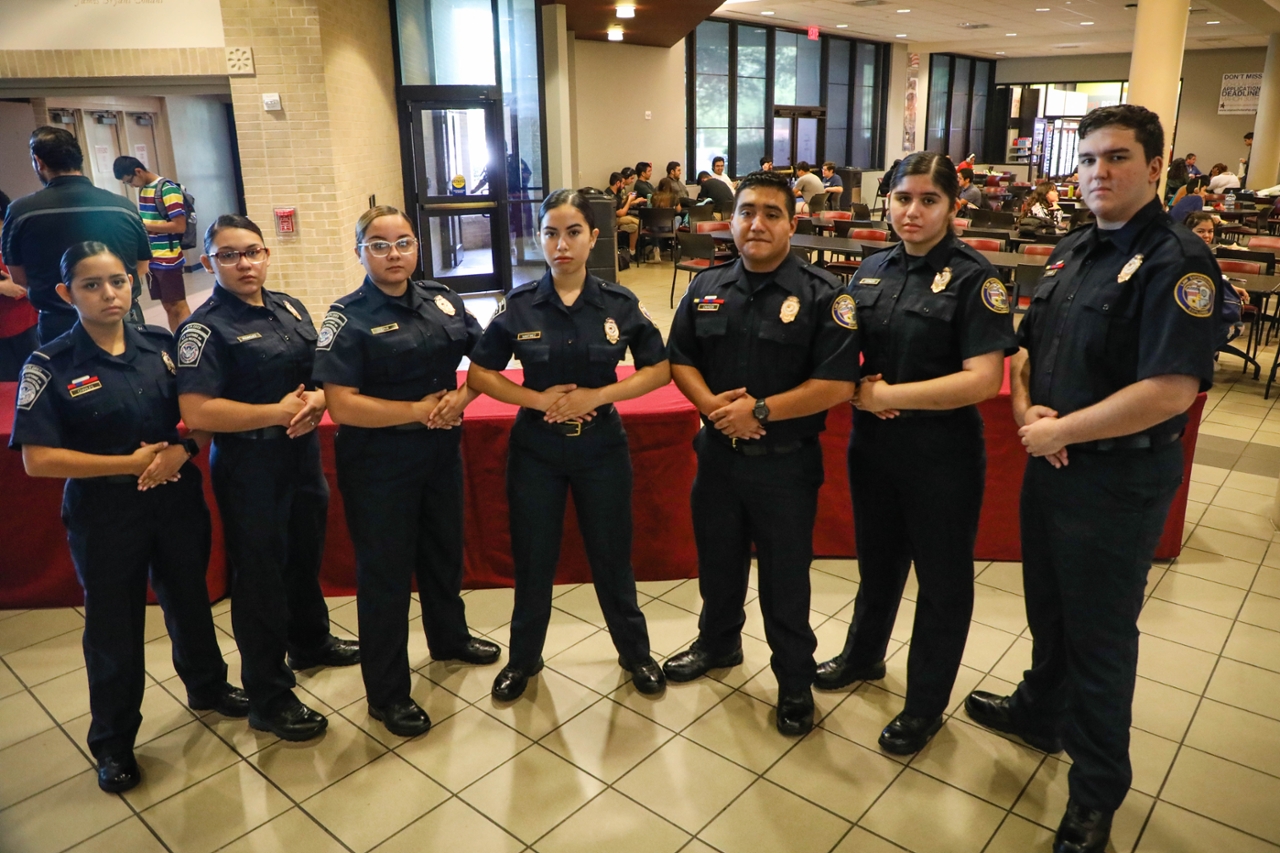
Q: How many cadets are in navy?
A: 7